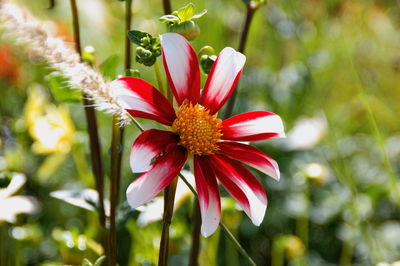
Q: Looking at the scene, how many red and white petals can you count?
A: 9